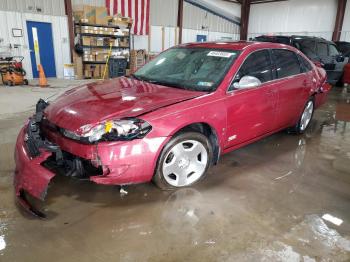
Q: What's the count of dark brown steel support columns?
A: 4